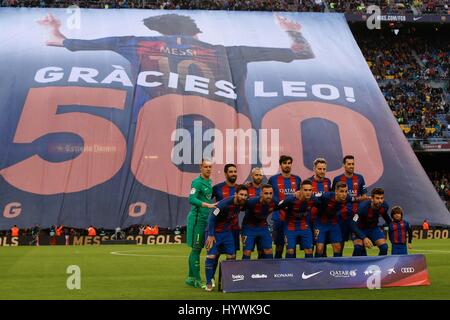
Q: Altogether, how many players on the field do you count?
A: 11